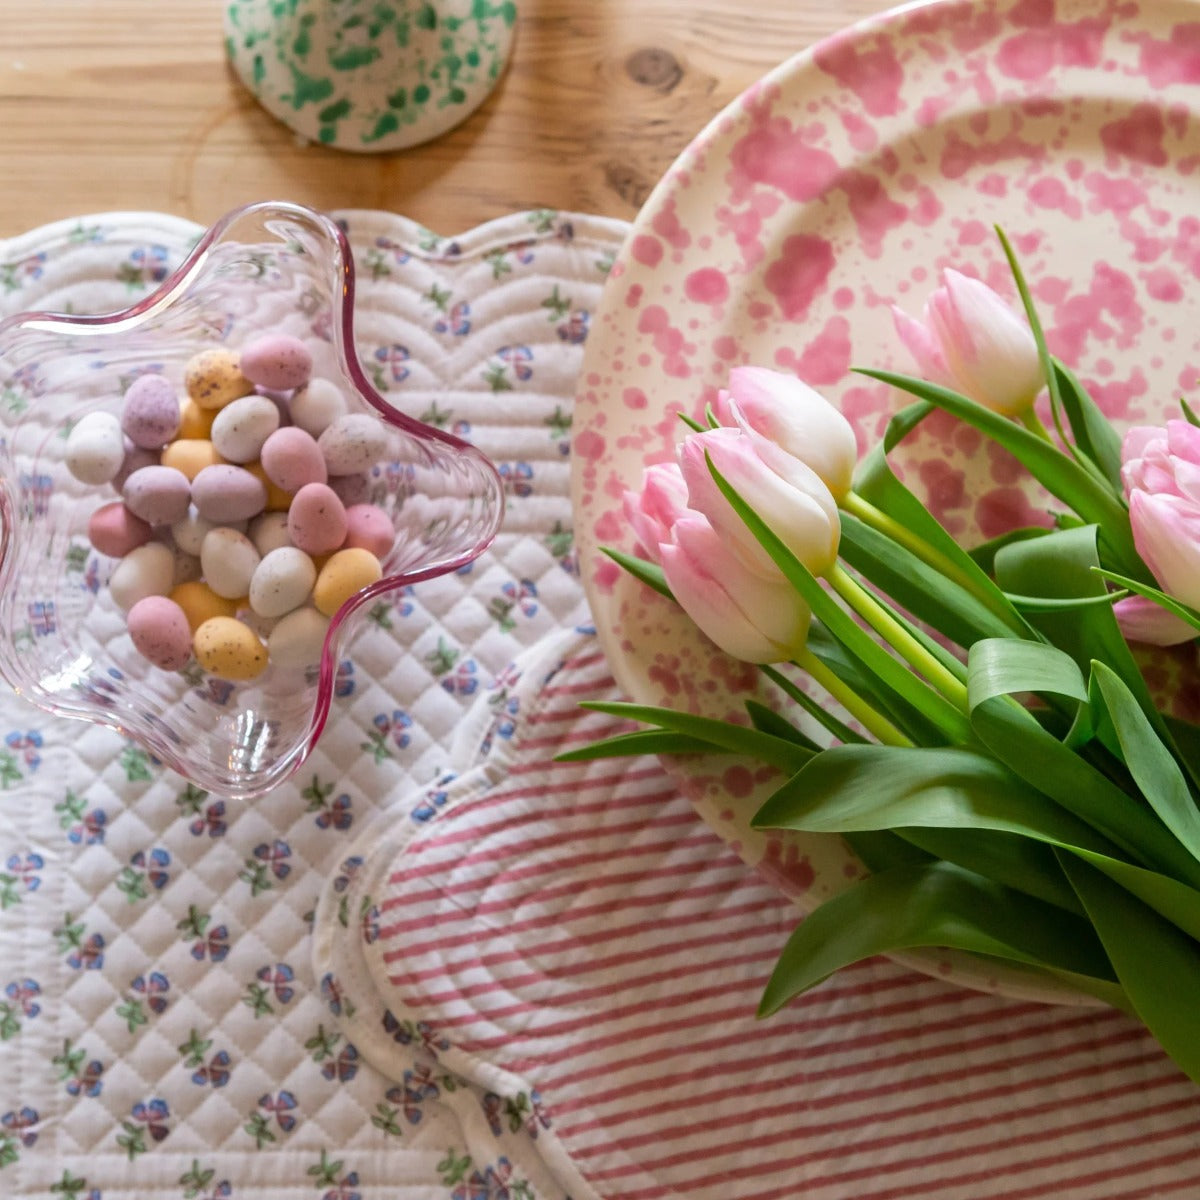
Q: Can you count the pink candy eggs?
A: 6